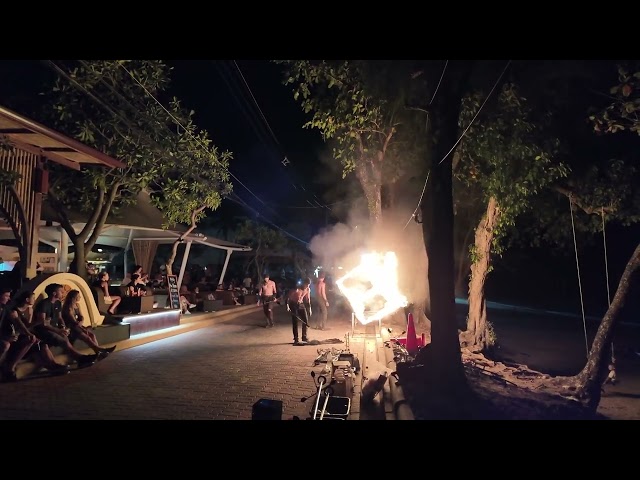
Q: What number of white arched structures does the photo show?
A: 1